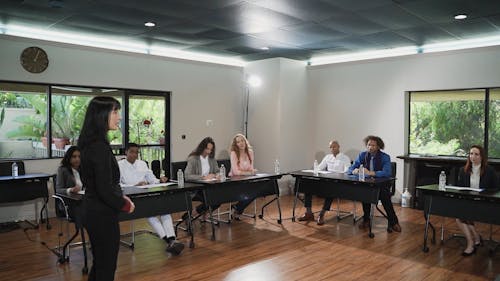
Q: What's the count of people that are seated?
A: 7